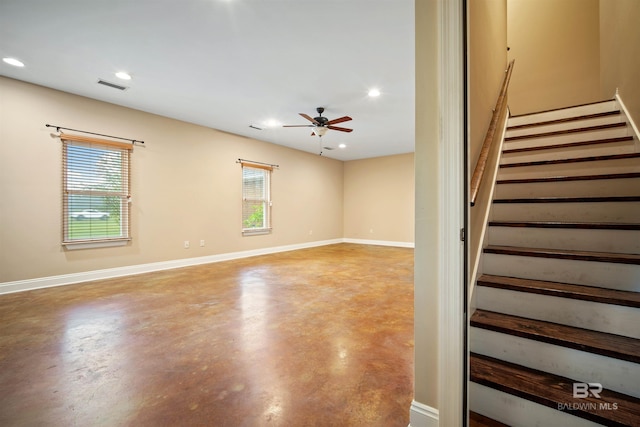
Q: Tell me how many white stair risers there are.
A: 12